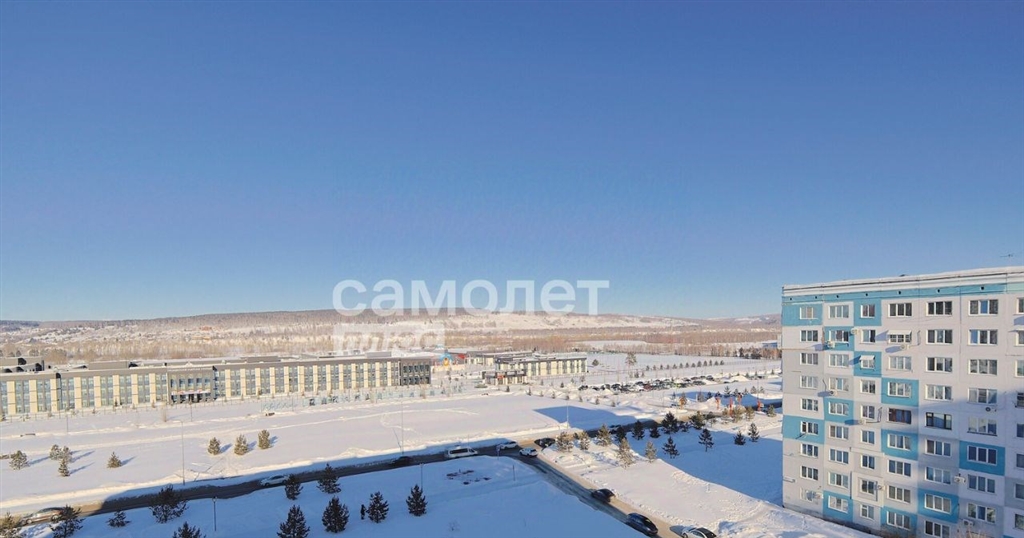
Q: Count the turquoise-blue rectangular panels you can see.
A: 12